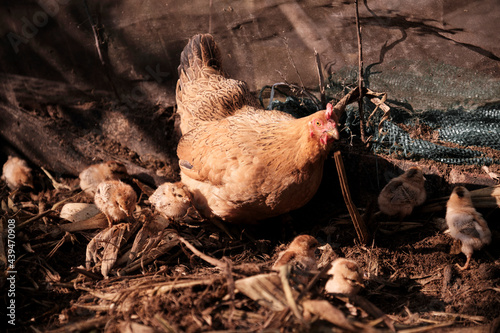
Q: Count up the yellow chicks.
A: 8